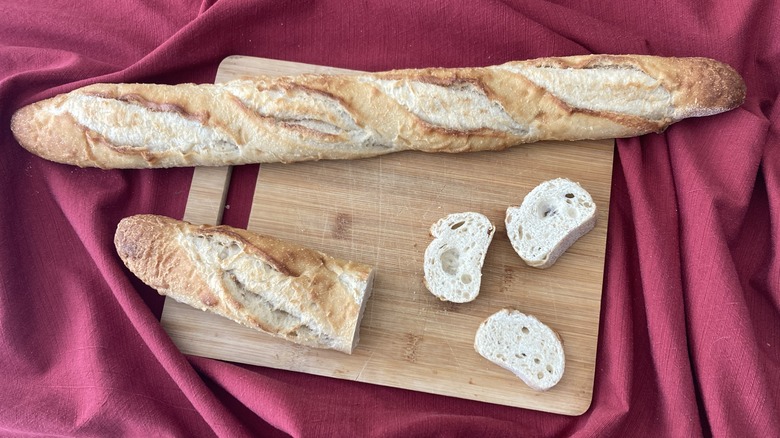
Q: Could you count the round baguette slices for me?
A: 3